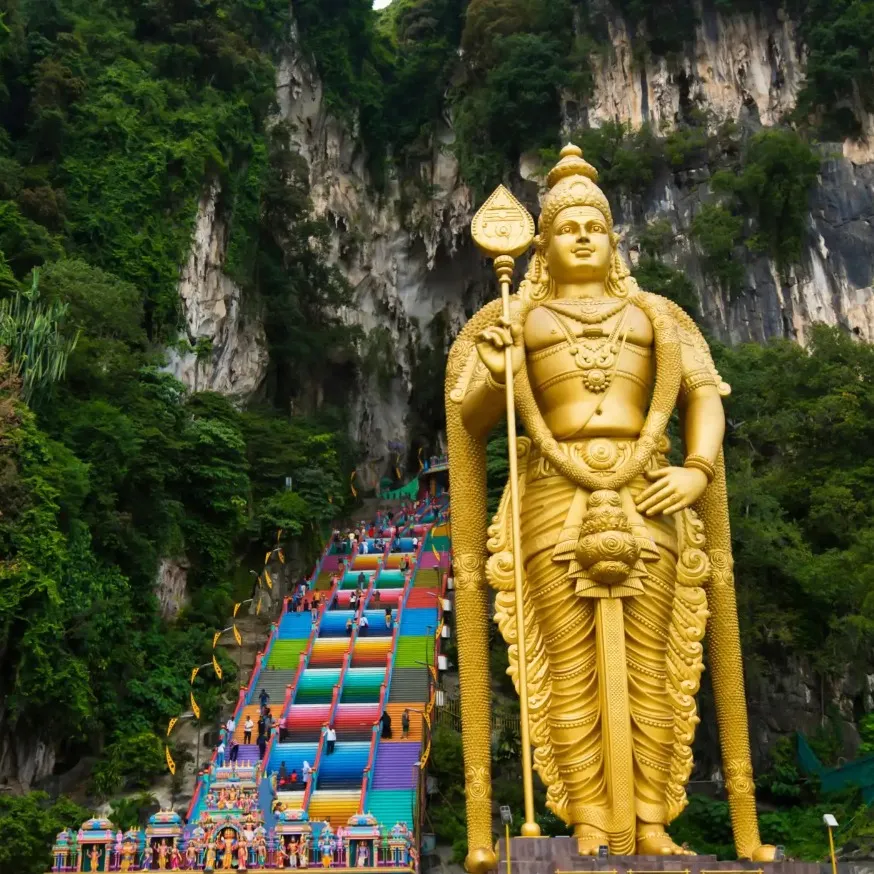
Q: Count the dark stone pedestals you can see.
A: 1